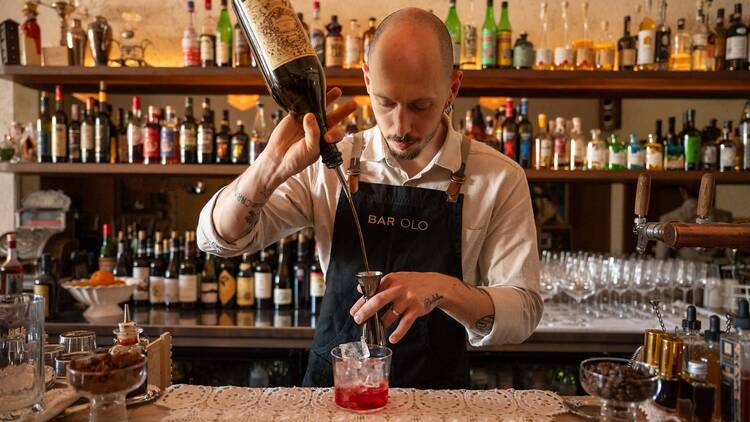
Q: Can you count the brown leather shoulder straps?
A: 2